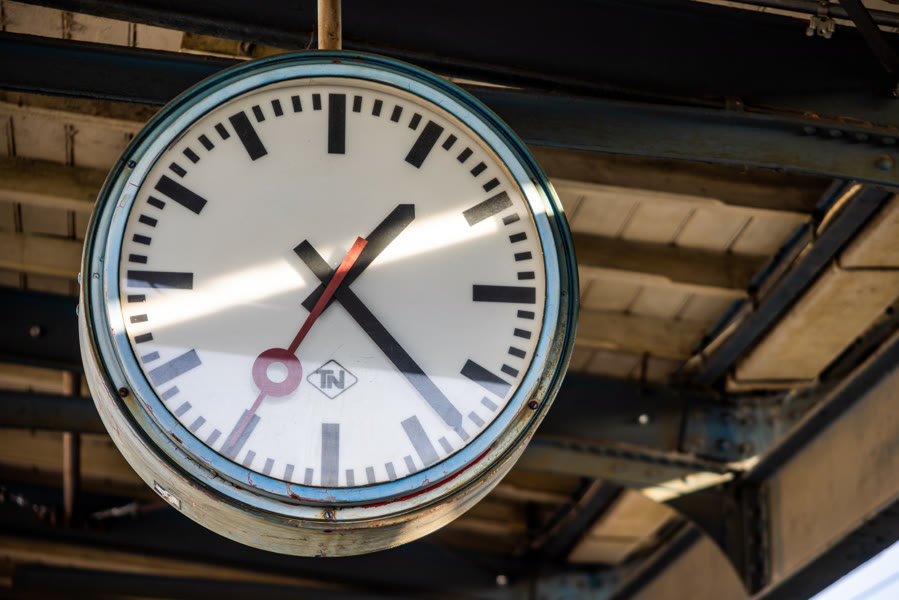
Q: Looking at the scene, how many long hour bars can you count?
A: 12